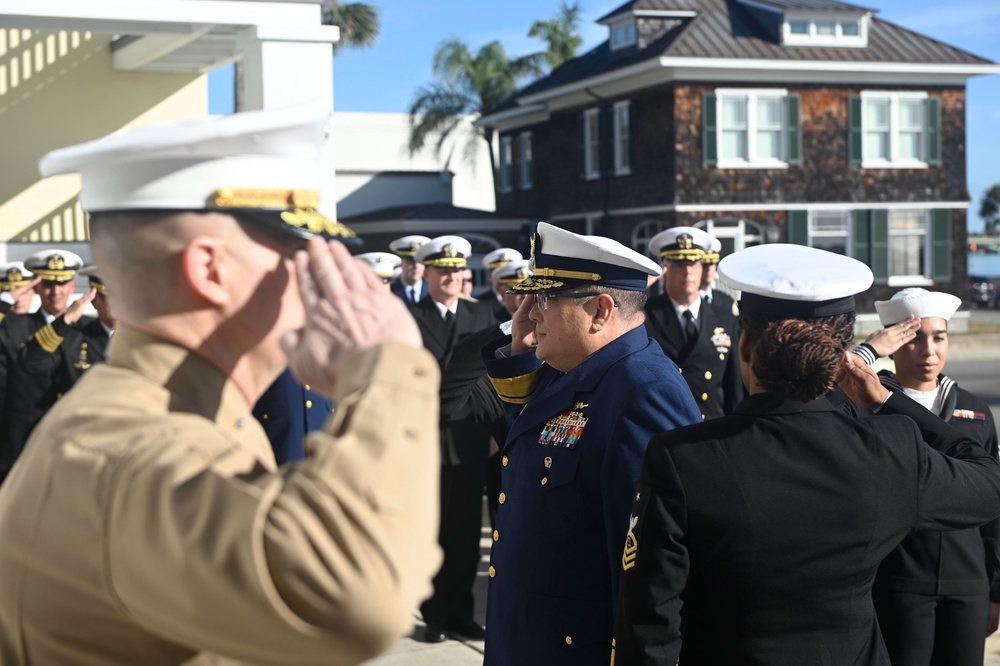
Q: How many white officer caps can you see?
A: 13